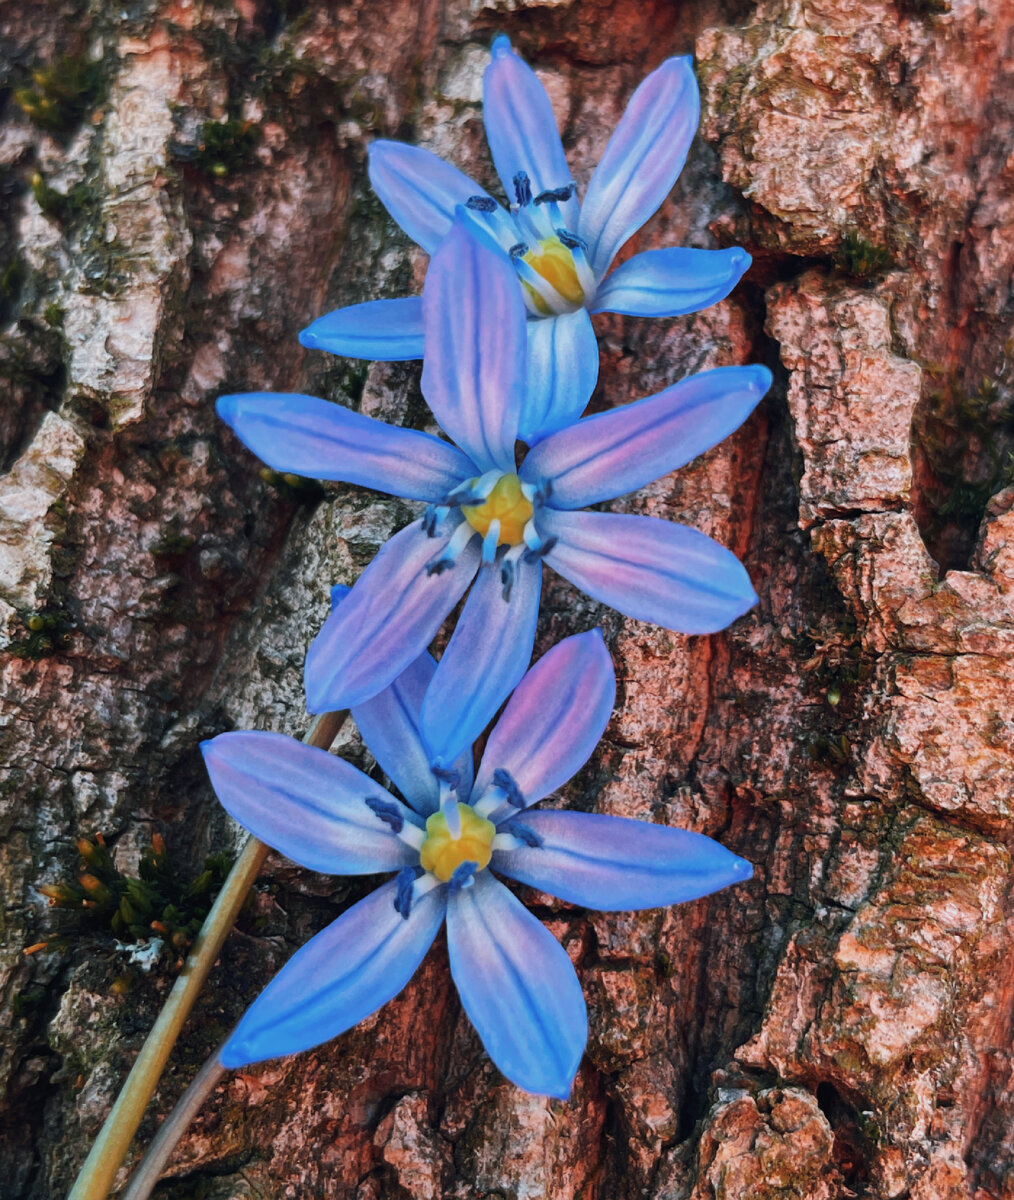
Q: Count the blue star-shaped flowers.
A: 3